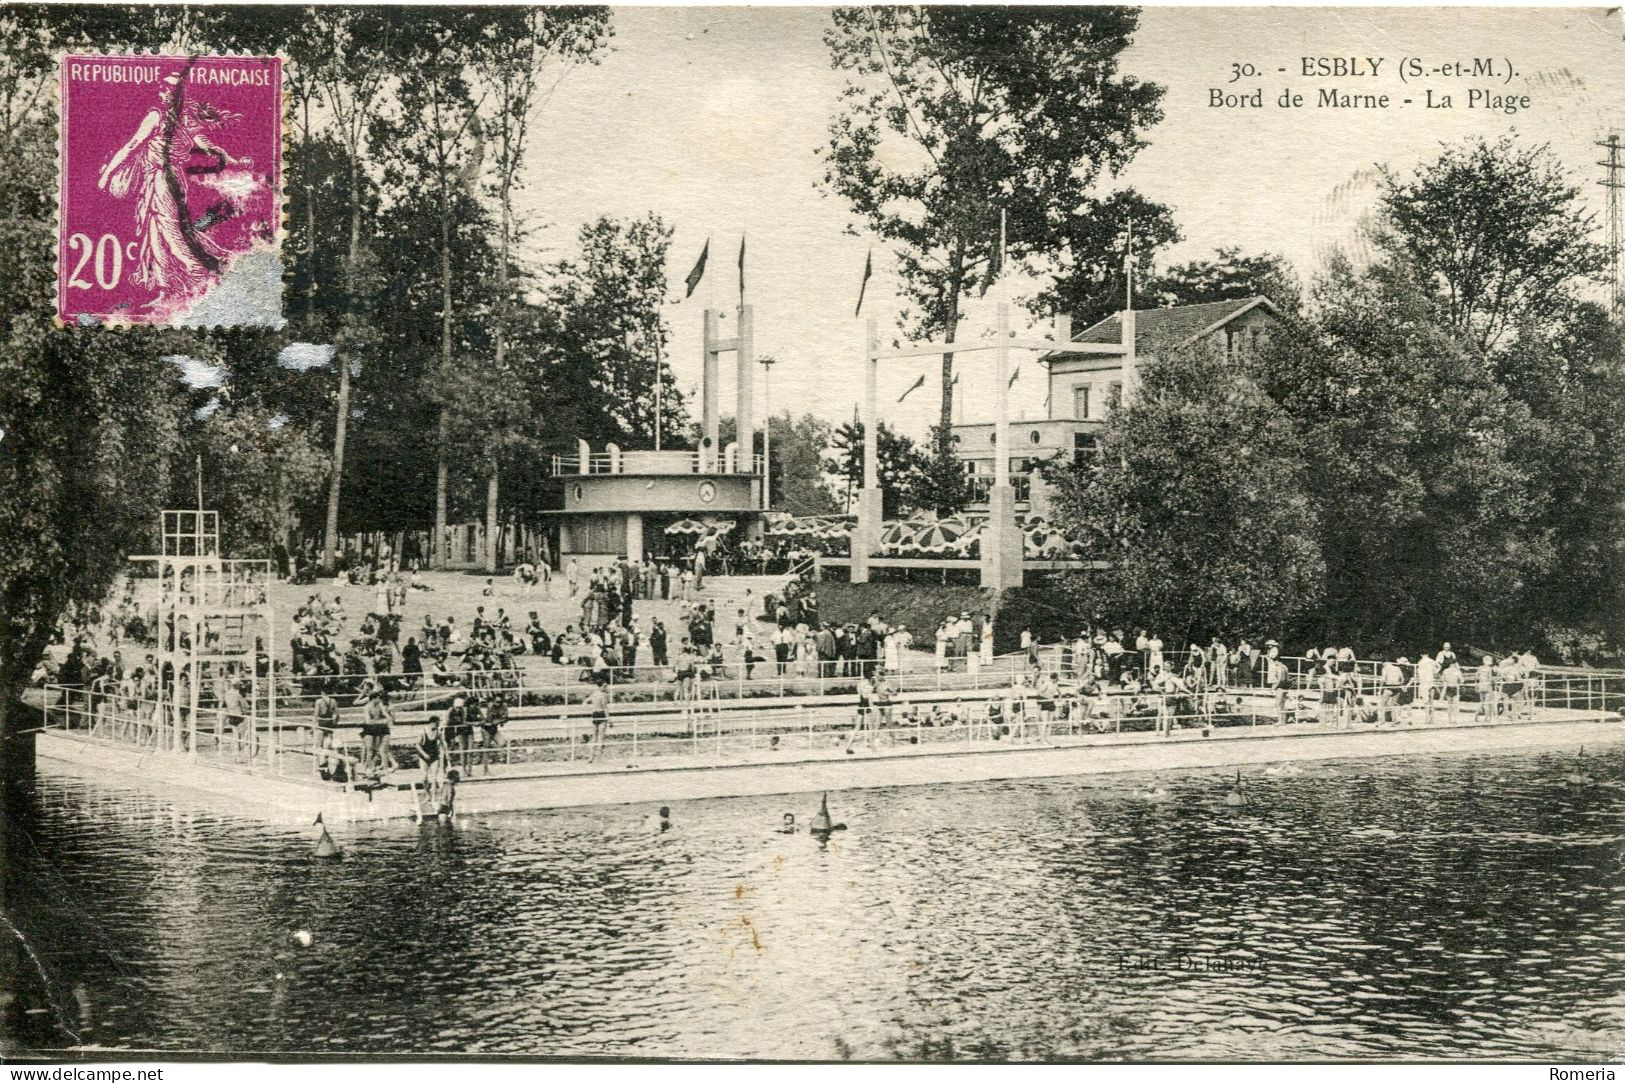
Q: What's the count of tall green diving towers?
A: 0